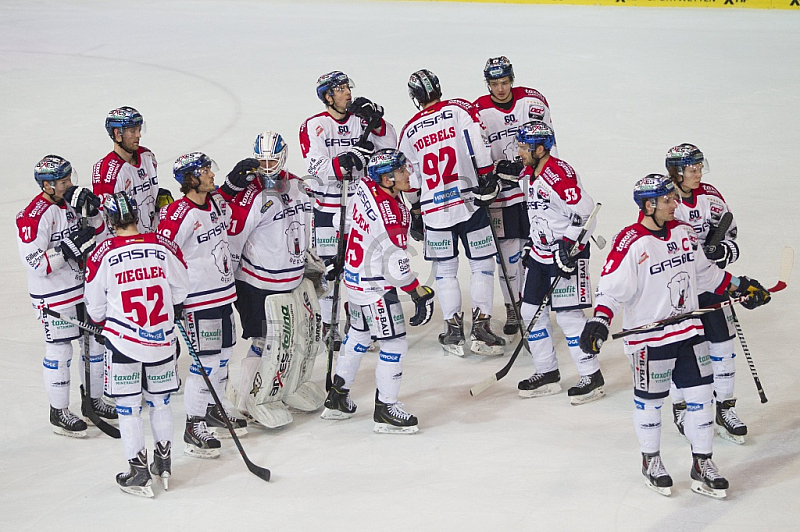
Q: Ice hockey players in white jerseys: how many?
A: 12